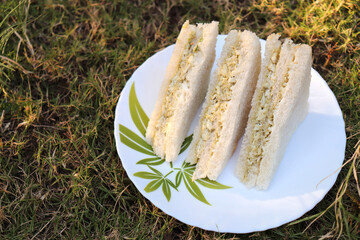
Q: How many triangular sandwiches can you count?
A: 3